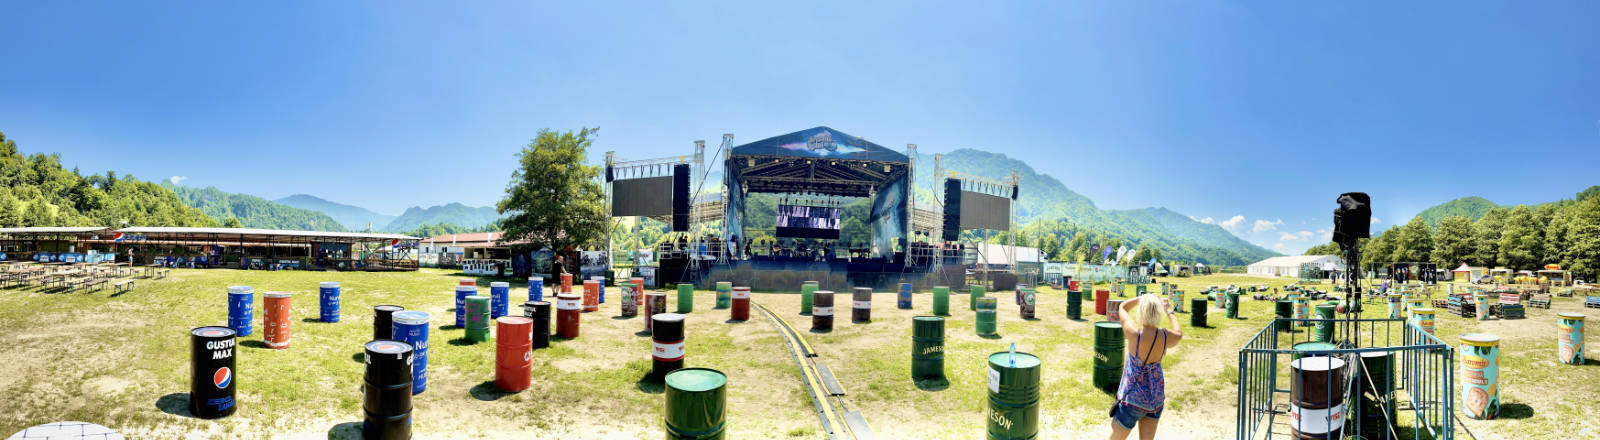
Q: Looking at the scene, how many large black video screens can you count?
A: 2